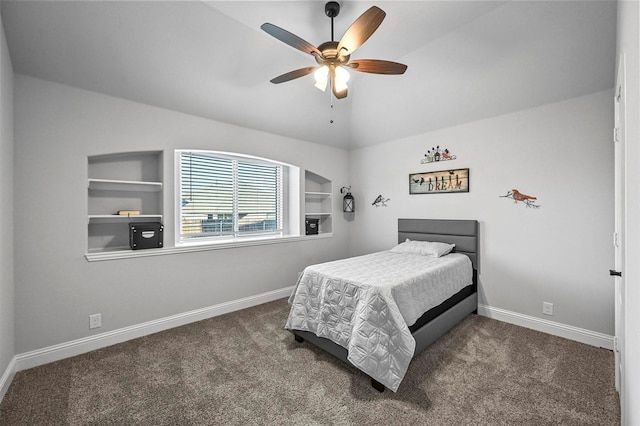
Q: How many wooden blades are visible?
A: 5